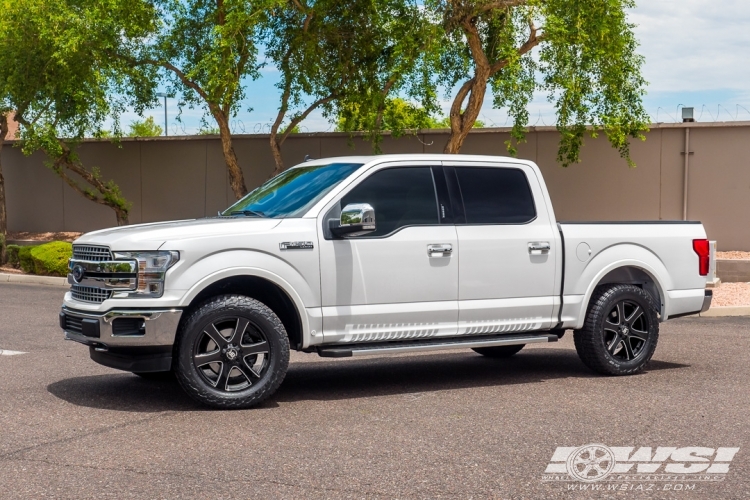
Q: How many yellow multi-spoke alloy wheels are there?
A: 0